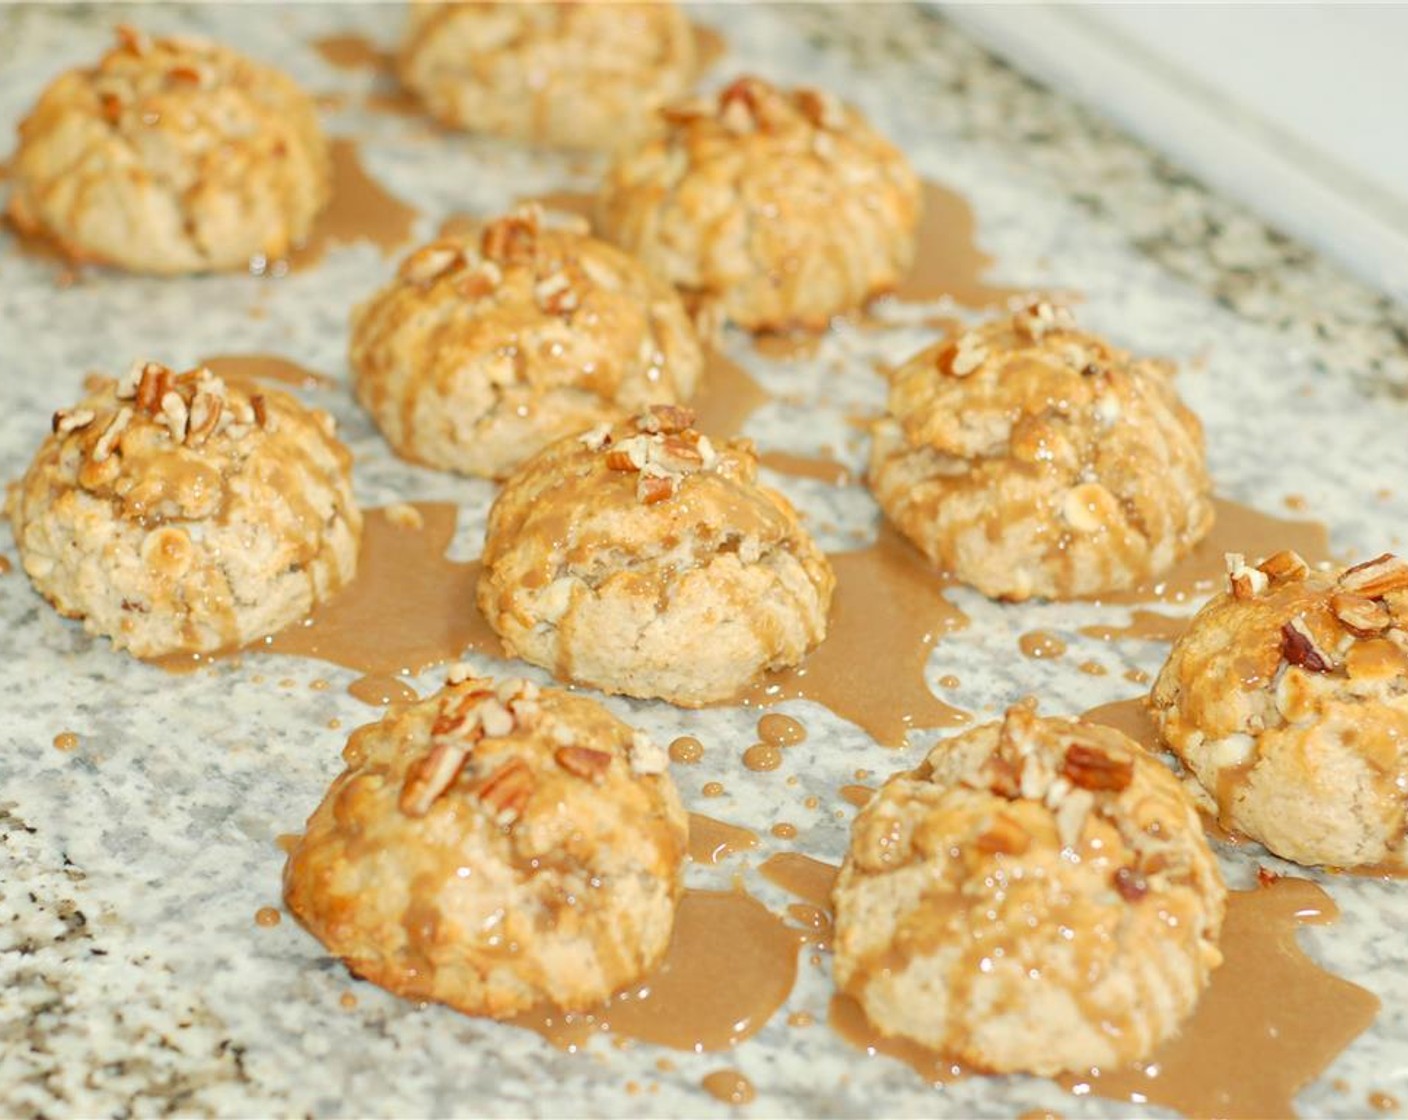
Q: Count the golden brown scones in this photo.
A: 10